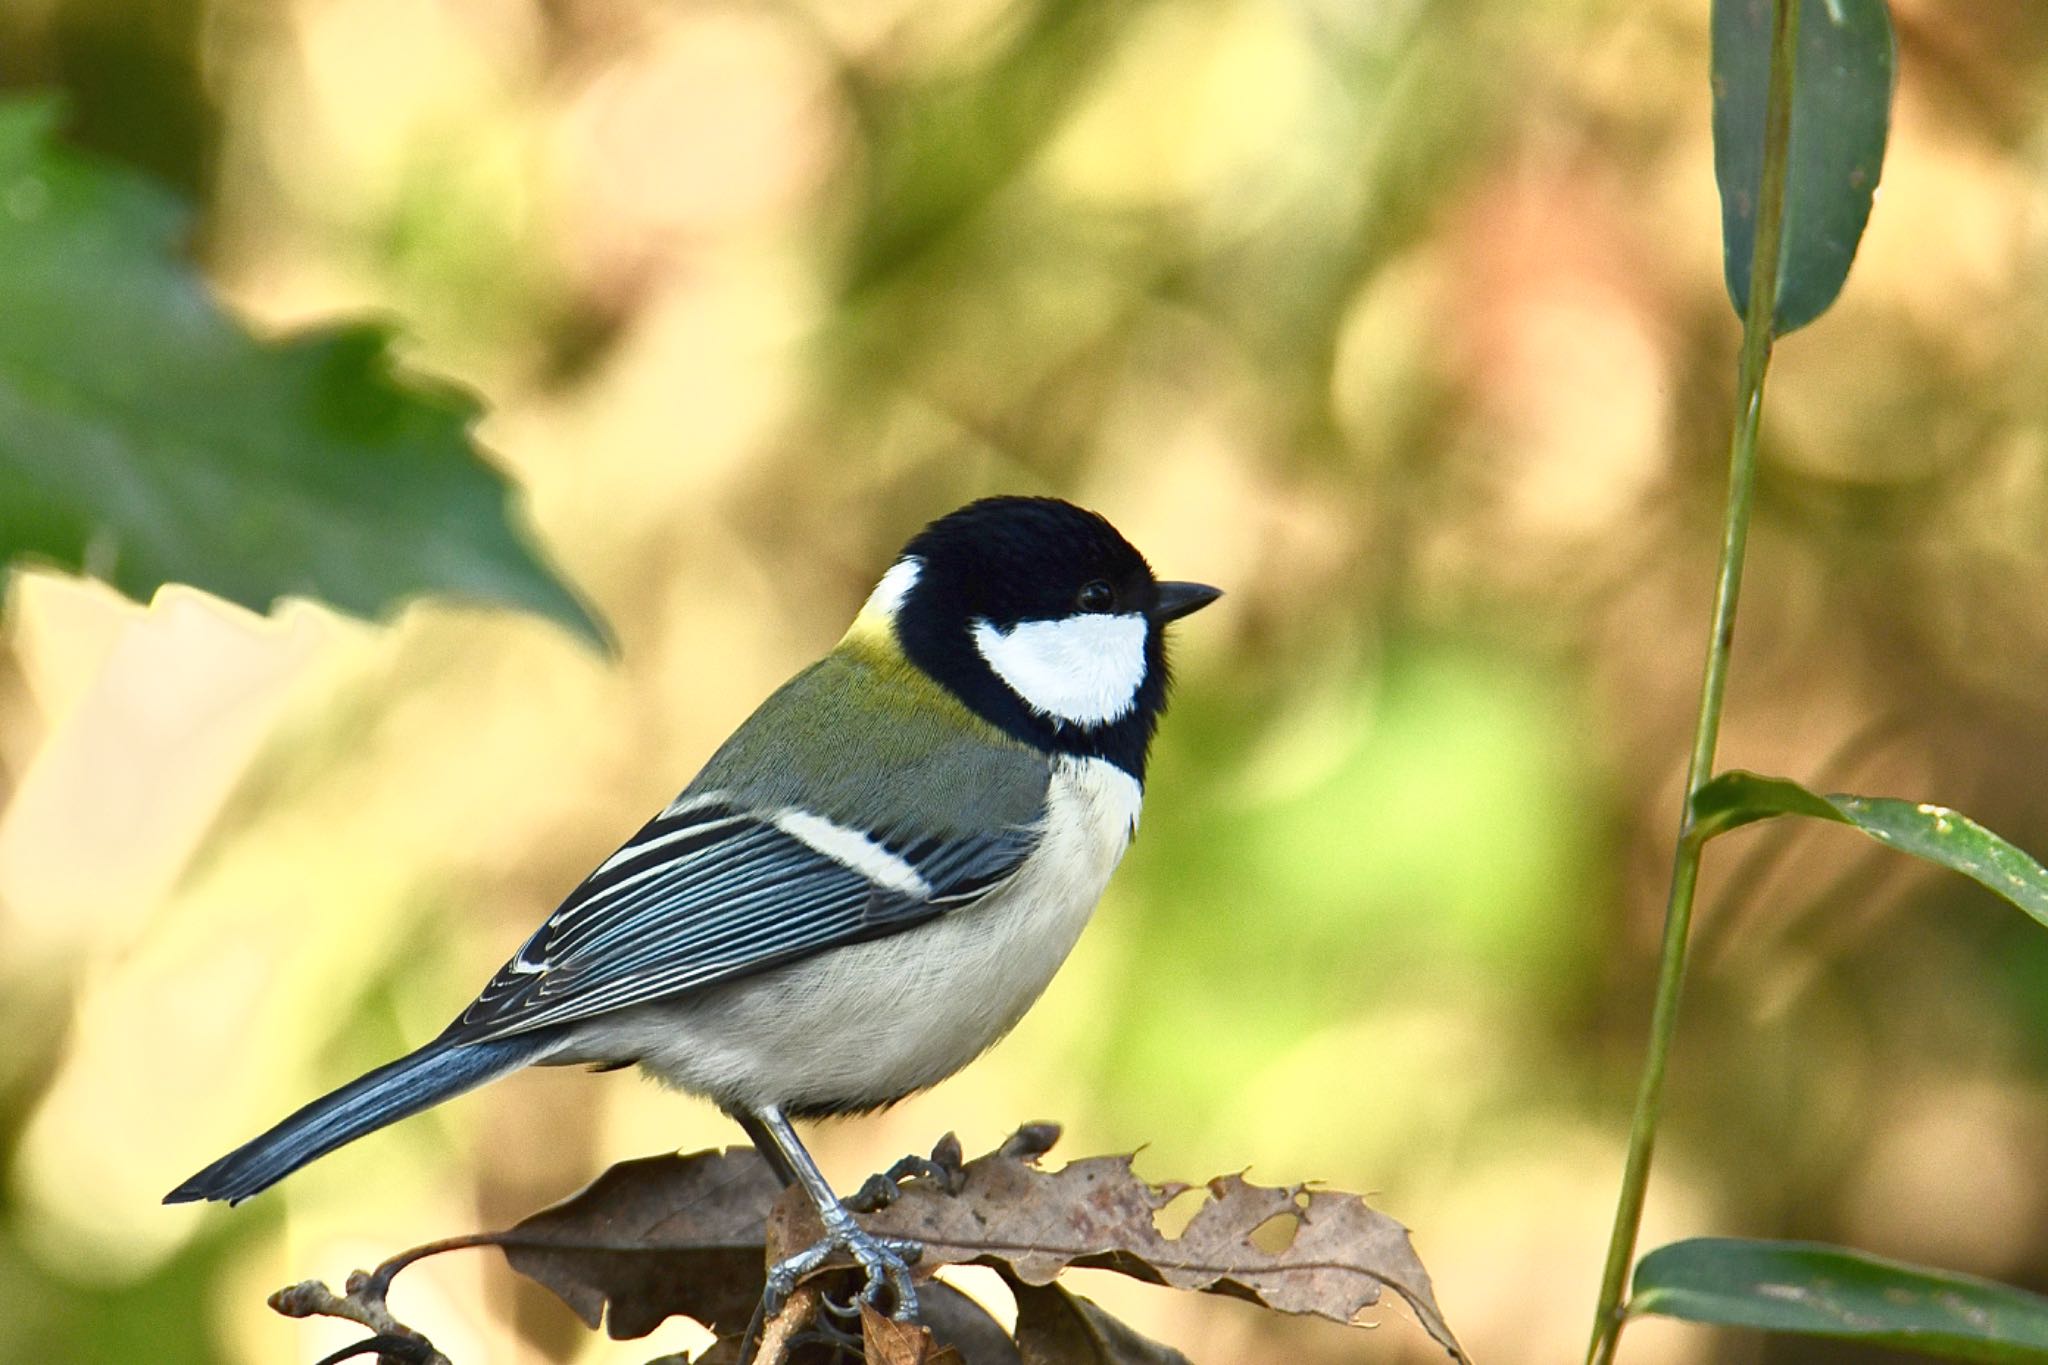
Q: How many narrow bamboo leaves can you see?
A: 3